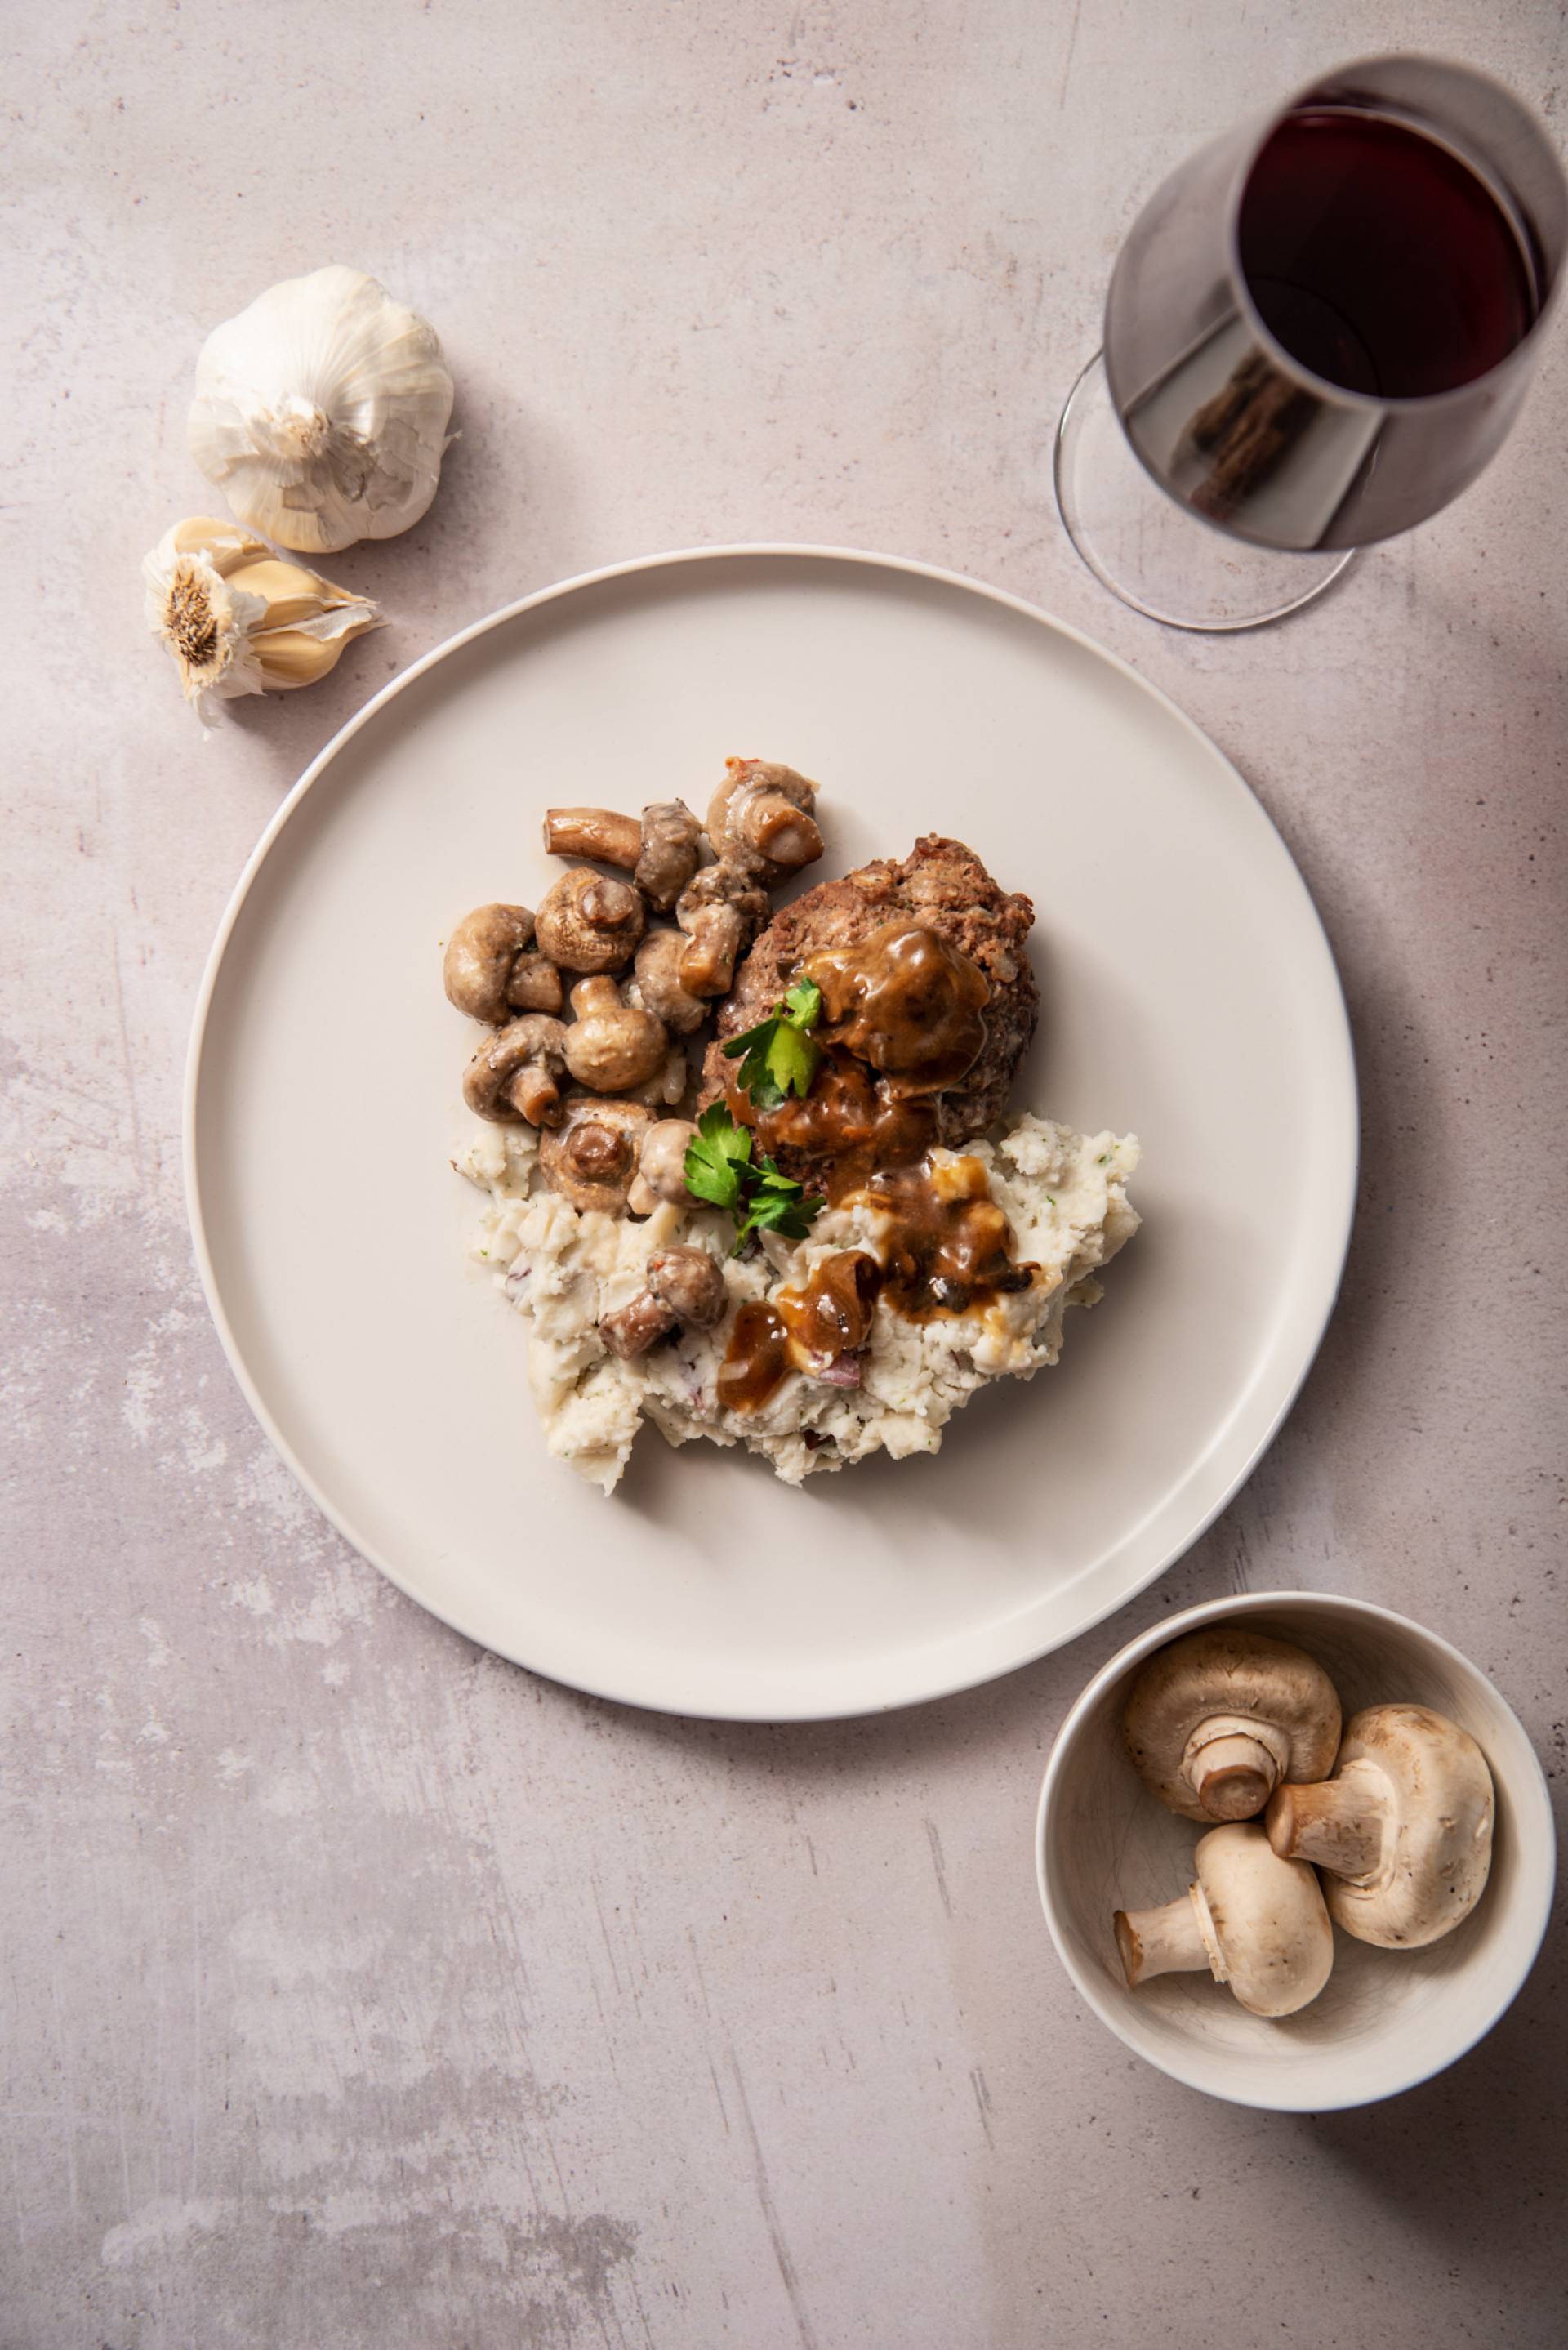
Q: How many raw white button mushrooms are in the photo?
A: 3